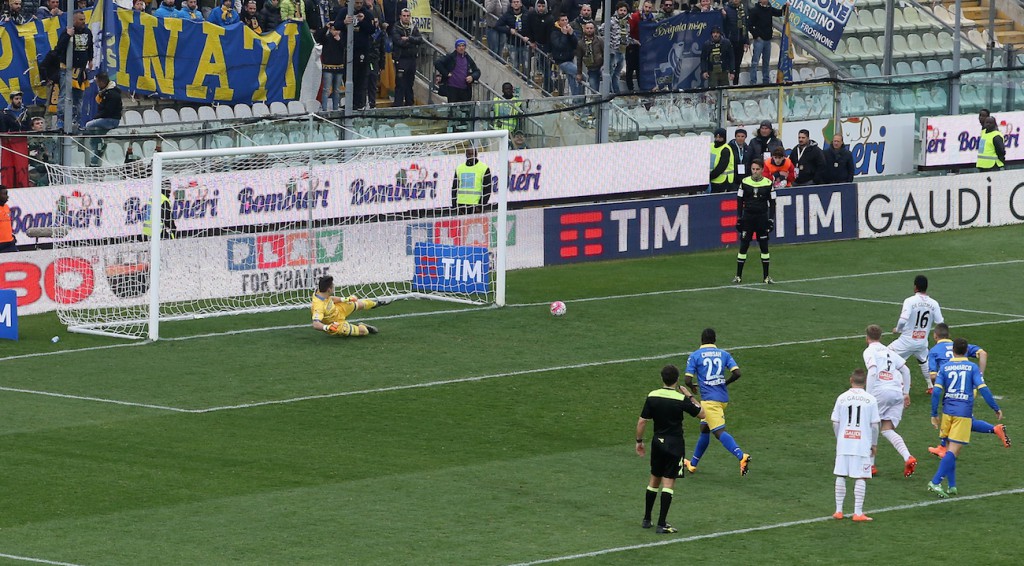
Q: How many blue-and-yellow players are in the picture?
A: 3